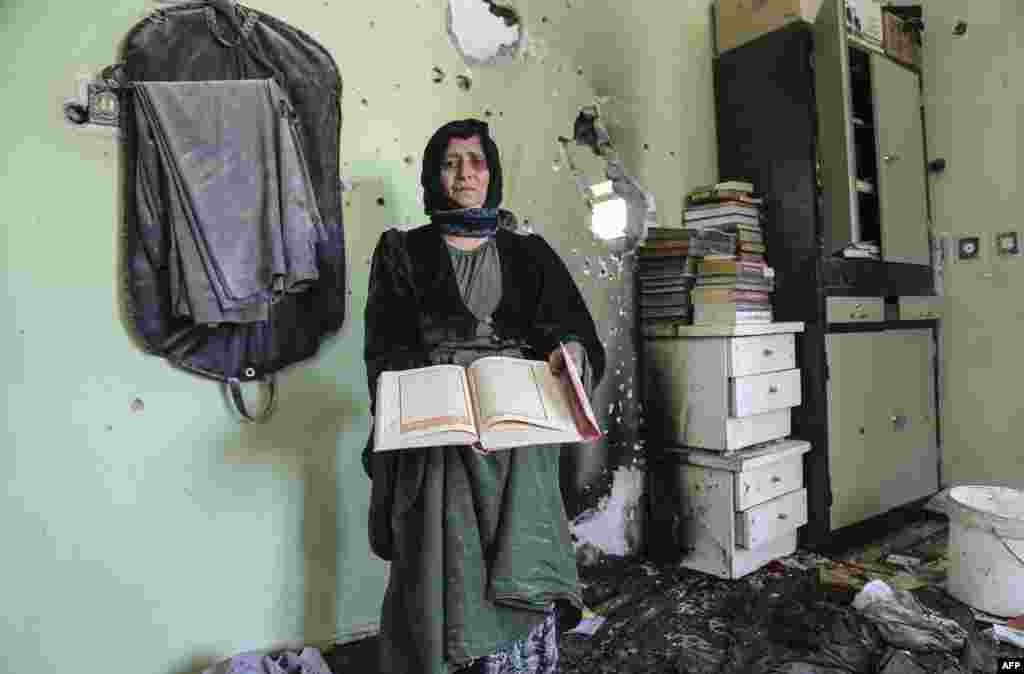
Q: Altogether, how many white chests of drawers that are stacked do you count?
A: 2